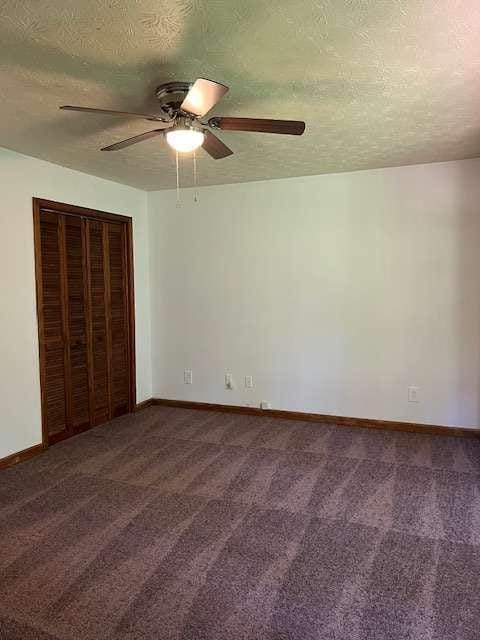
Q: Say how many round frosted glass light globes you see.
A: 1